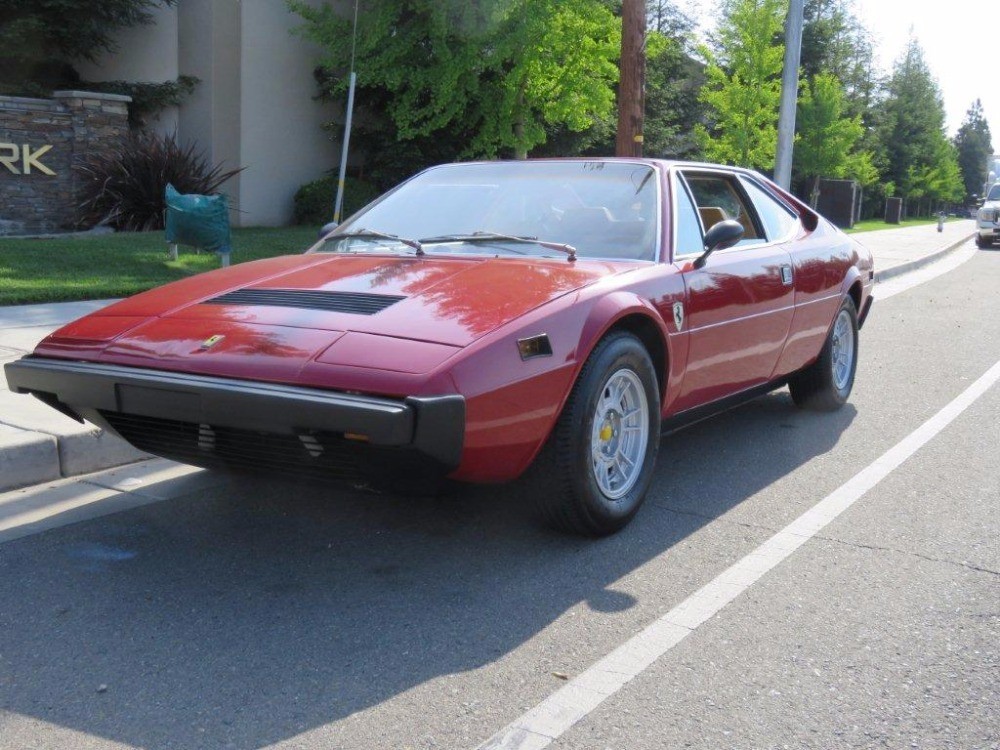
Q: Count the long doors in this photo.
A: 1